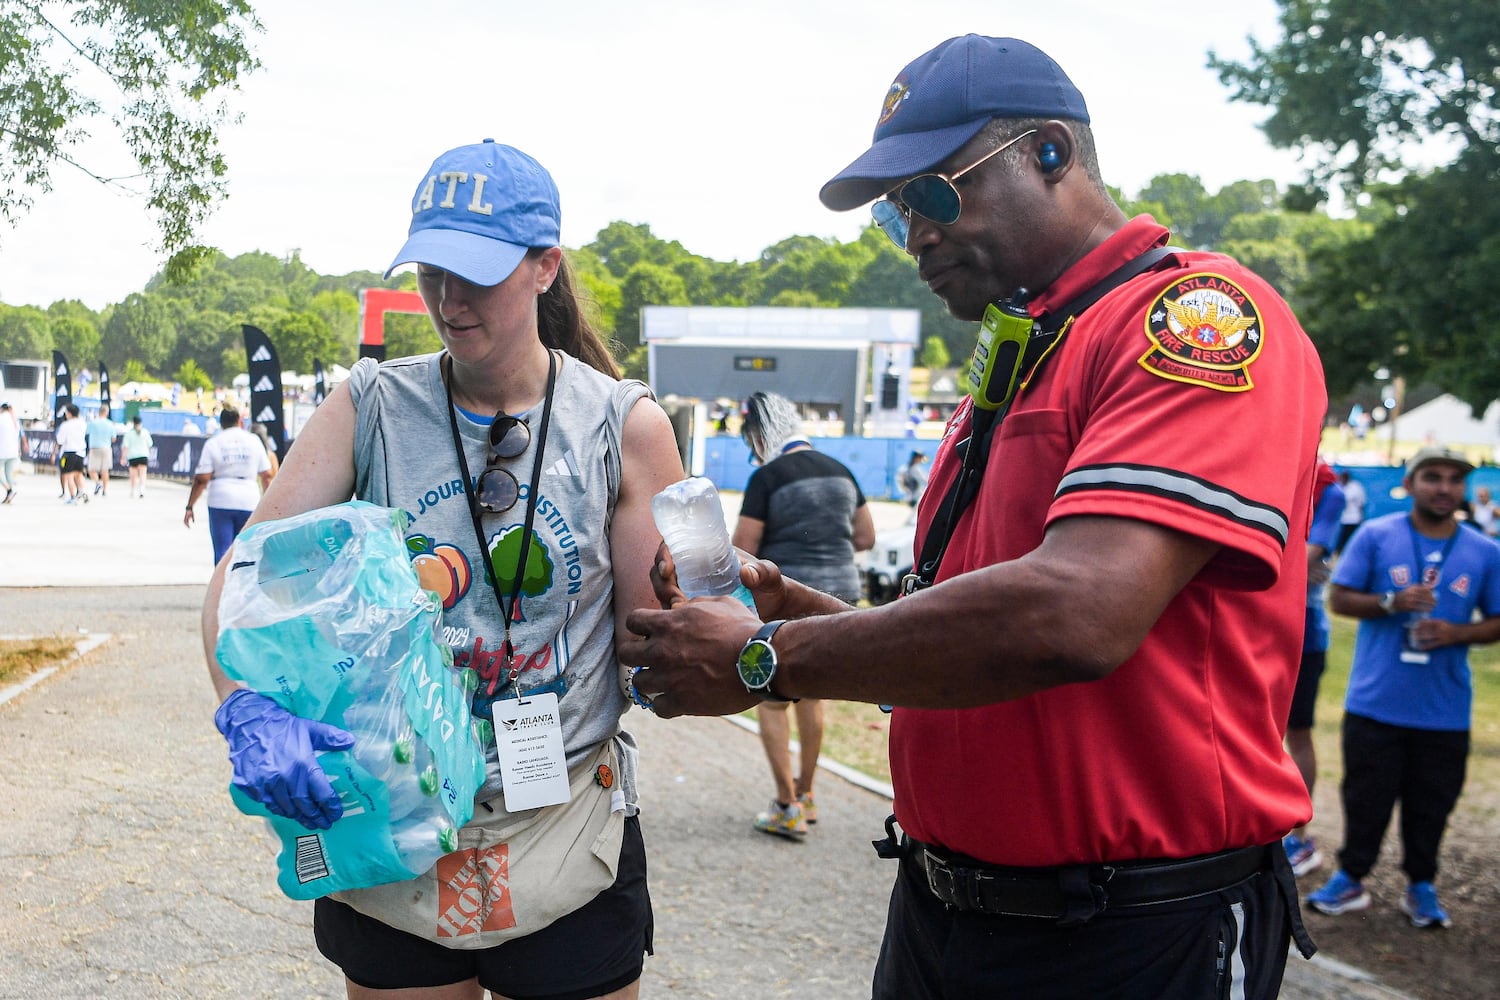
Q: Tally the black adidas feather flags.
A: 4